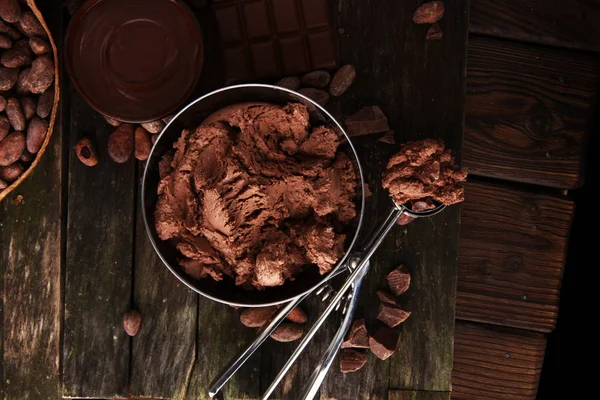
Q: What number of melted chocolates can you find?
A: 1